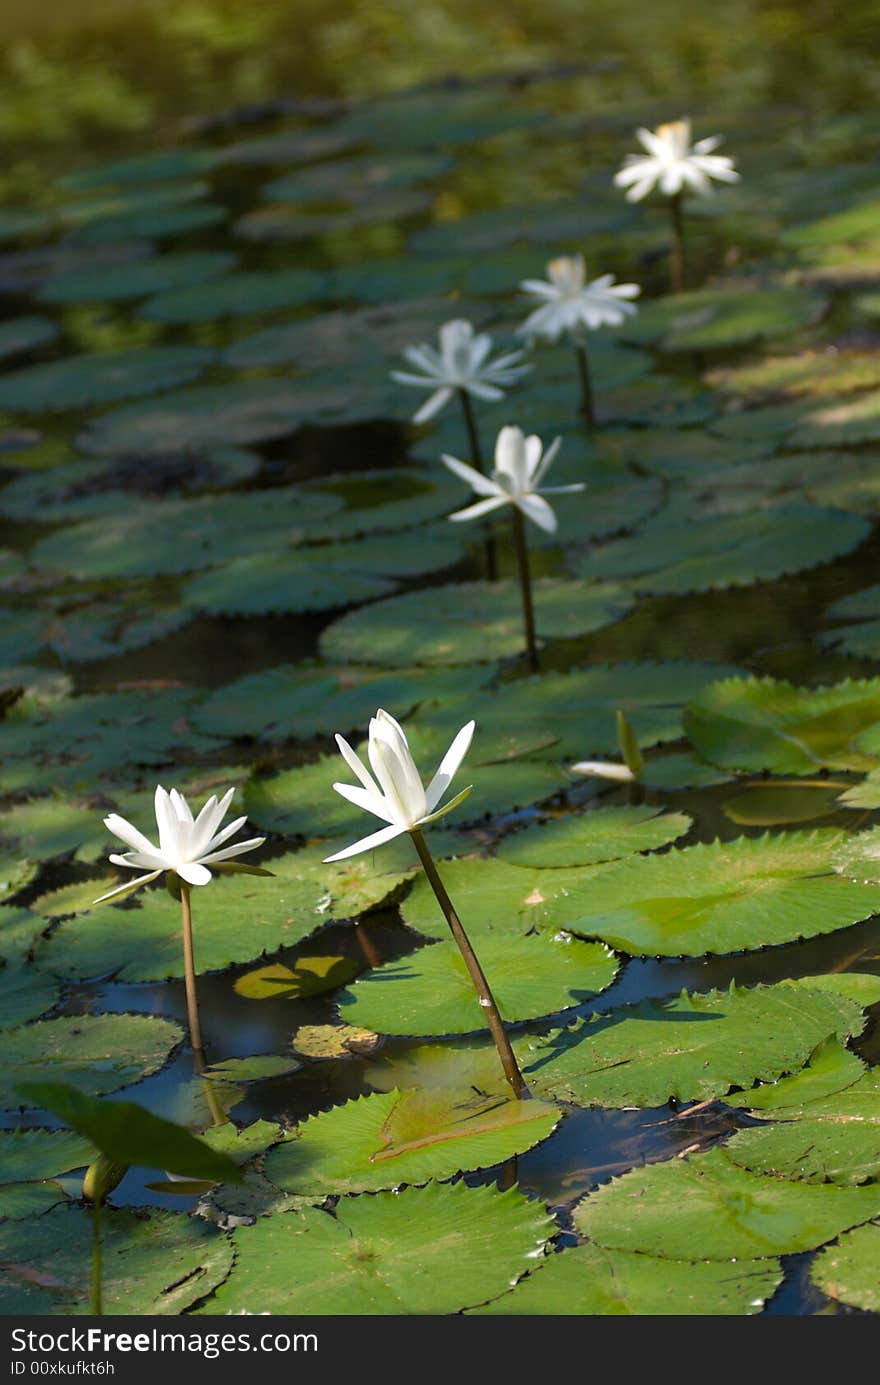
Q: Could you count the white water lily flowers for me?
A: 6